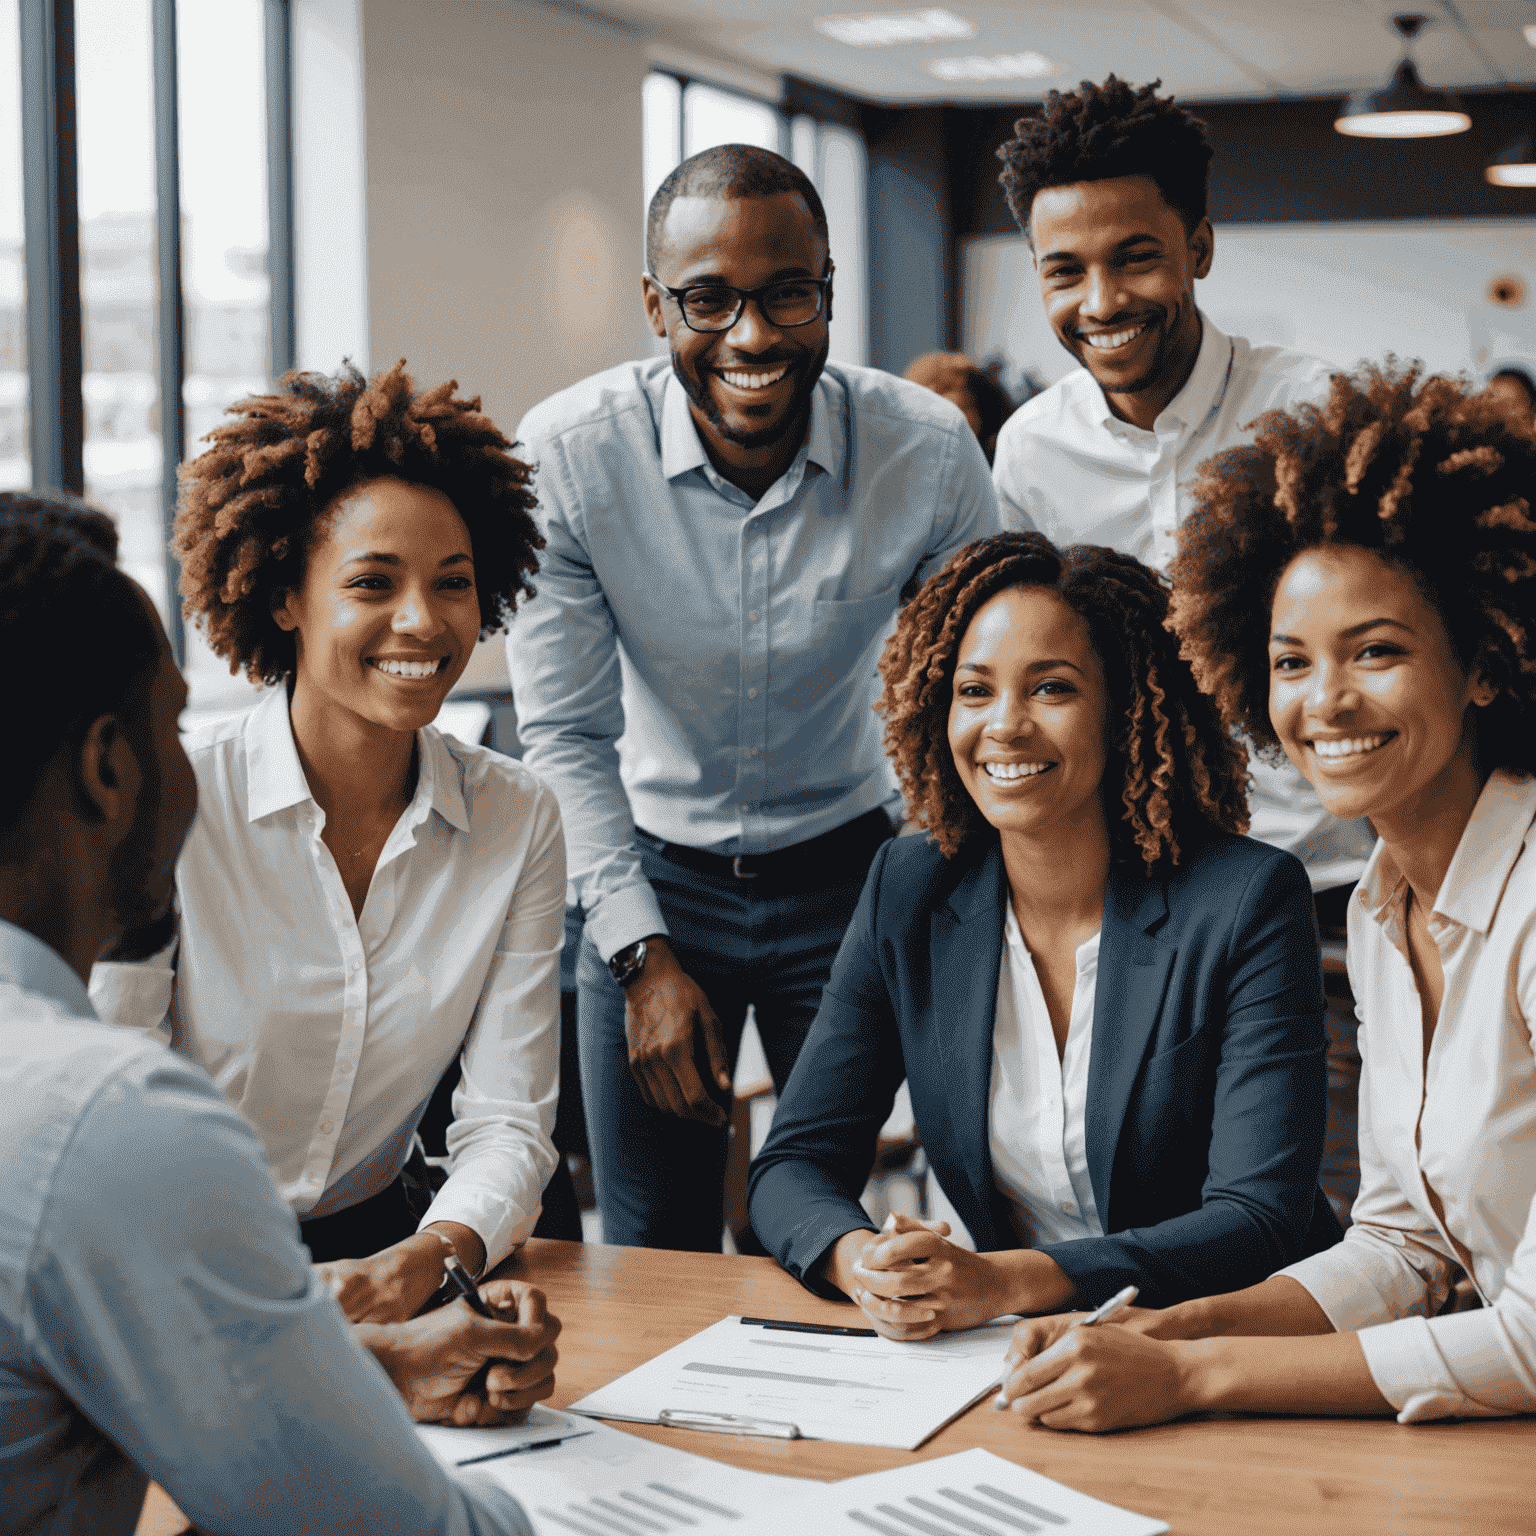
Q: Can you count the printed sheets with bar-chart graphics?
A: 2